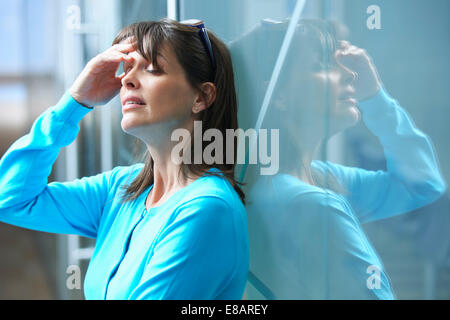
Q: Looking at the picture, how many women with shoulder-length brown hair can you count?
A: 1